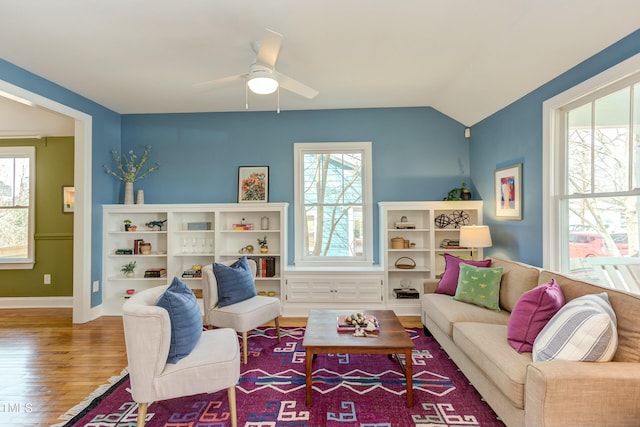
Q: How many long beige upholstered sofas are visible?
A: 1